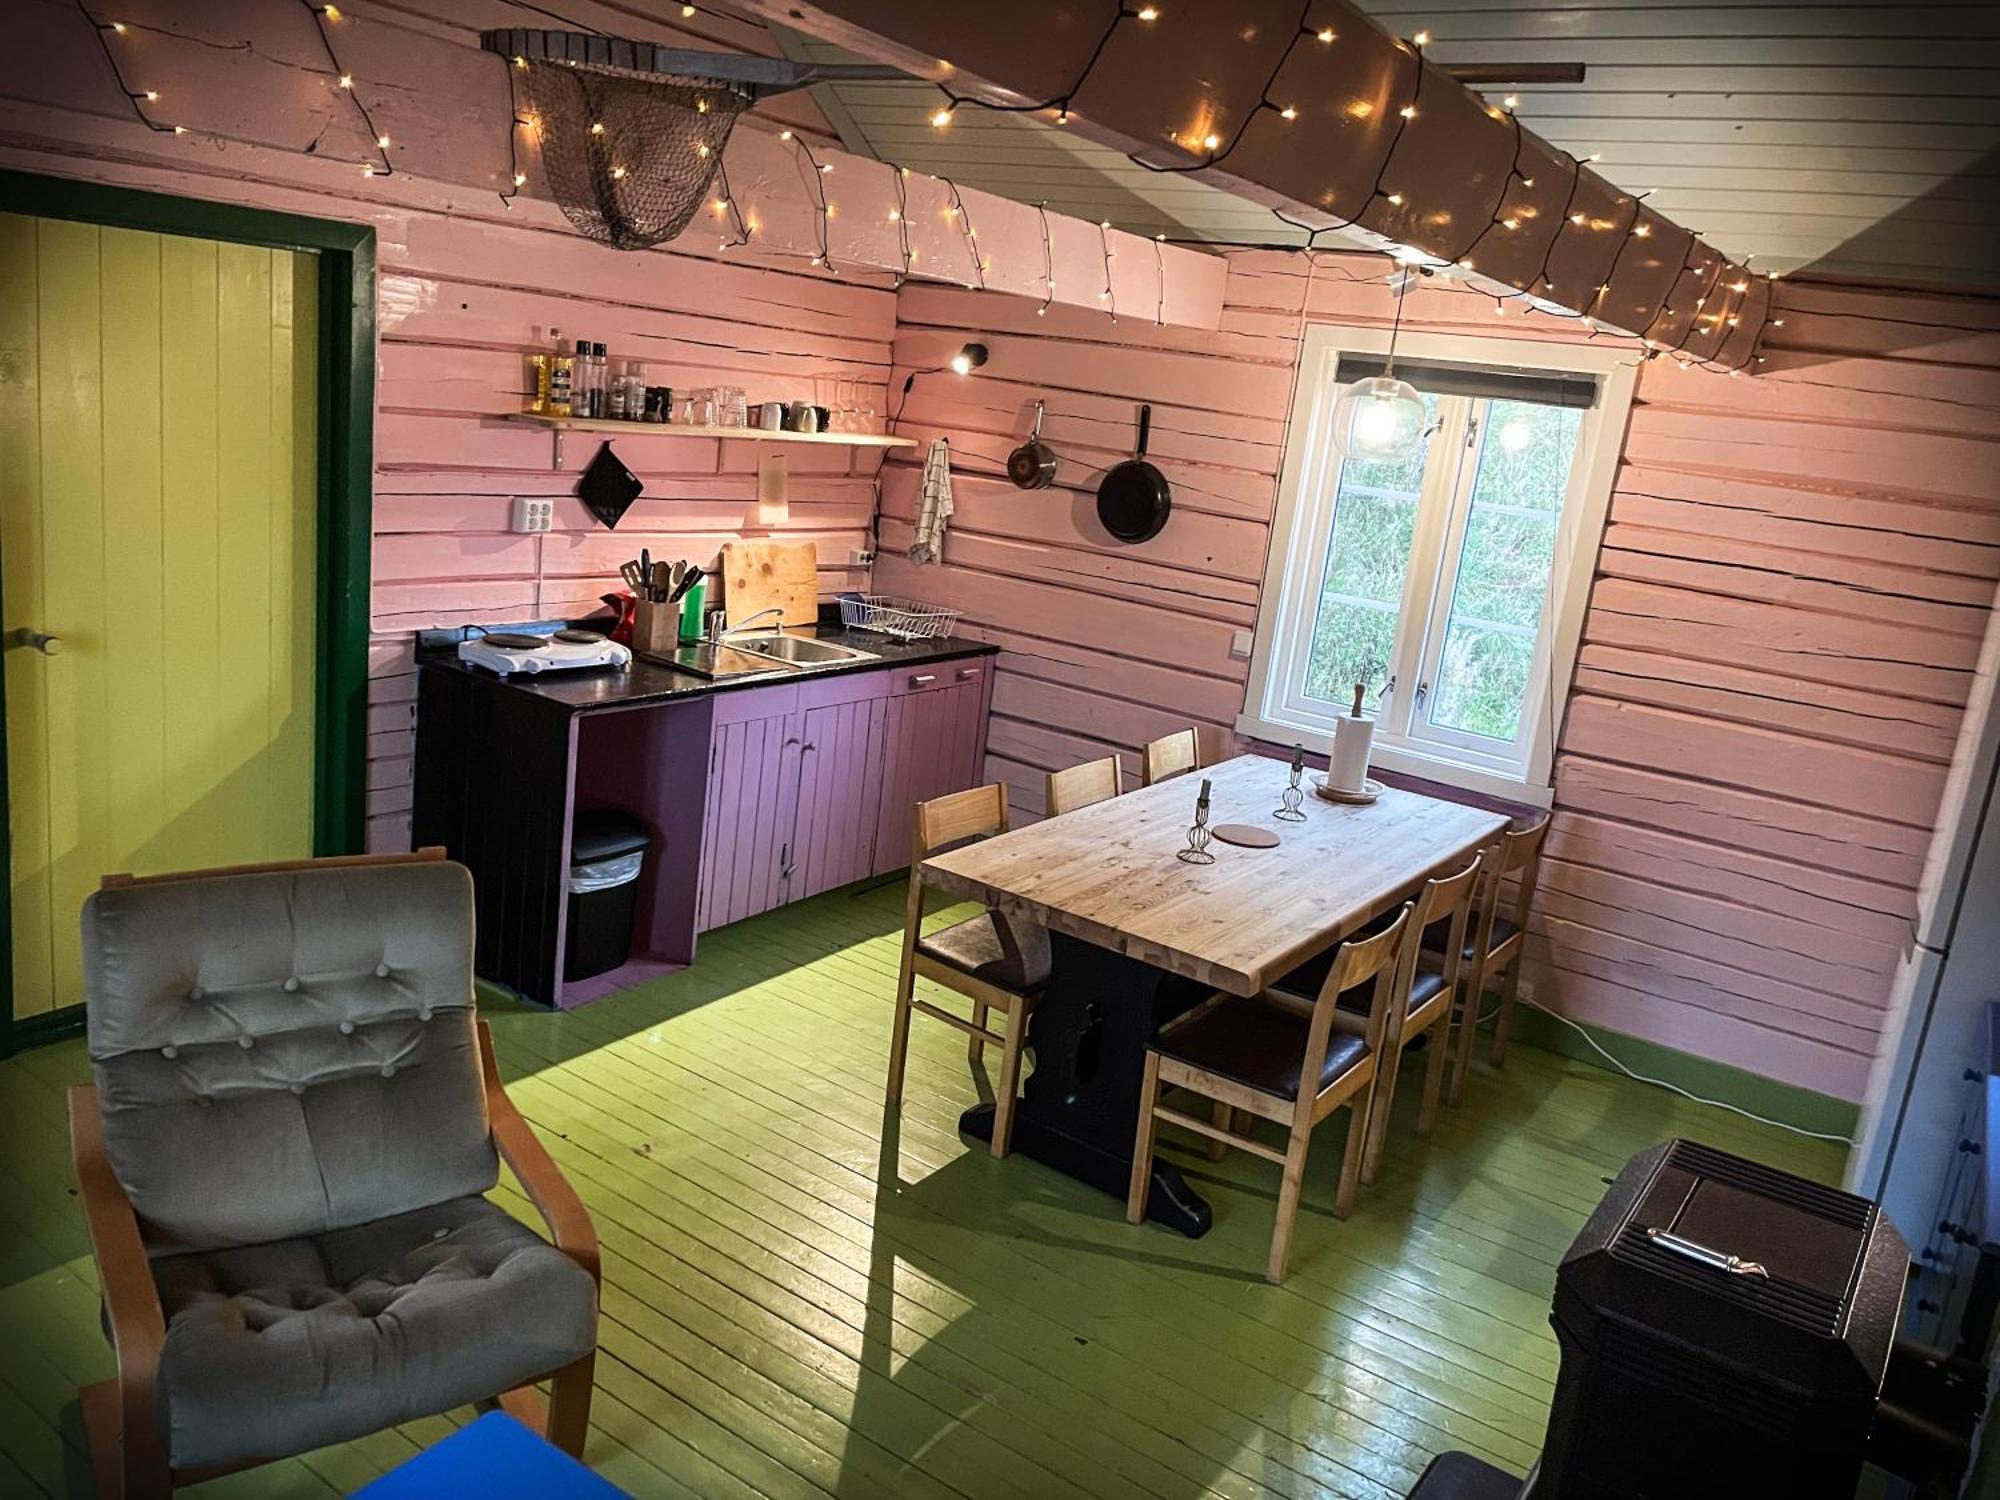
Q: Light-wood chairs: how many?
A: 6